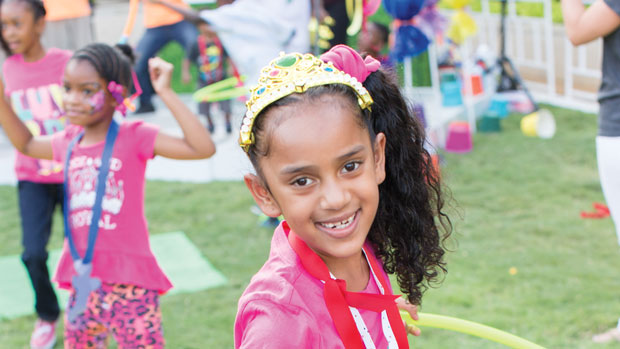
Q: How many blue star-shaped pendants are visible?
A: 1